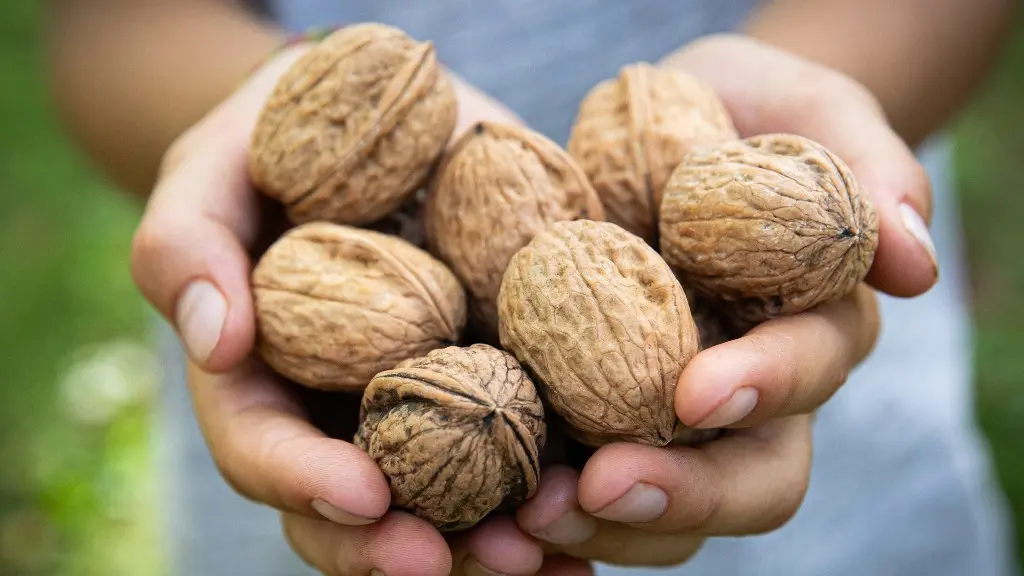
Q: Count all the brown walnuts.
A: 7